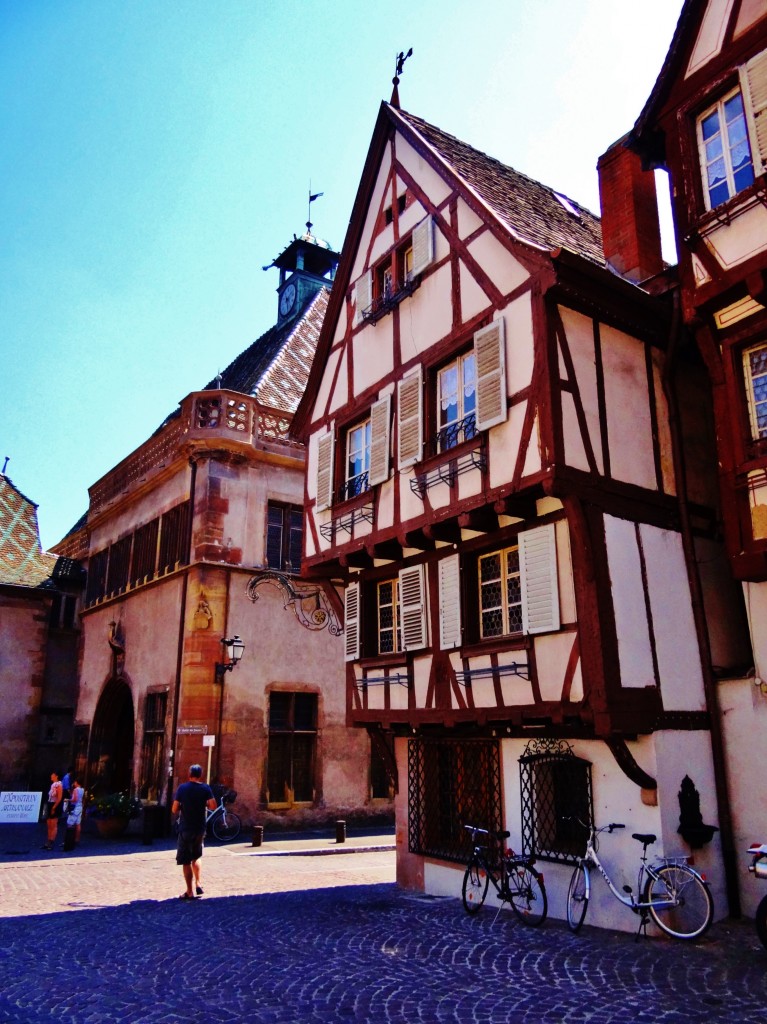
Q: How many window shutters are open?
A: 11